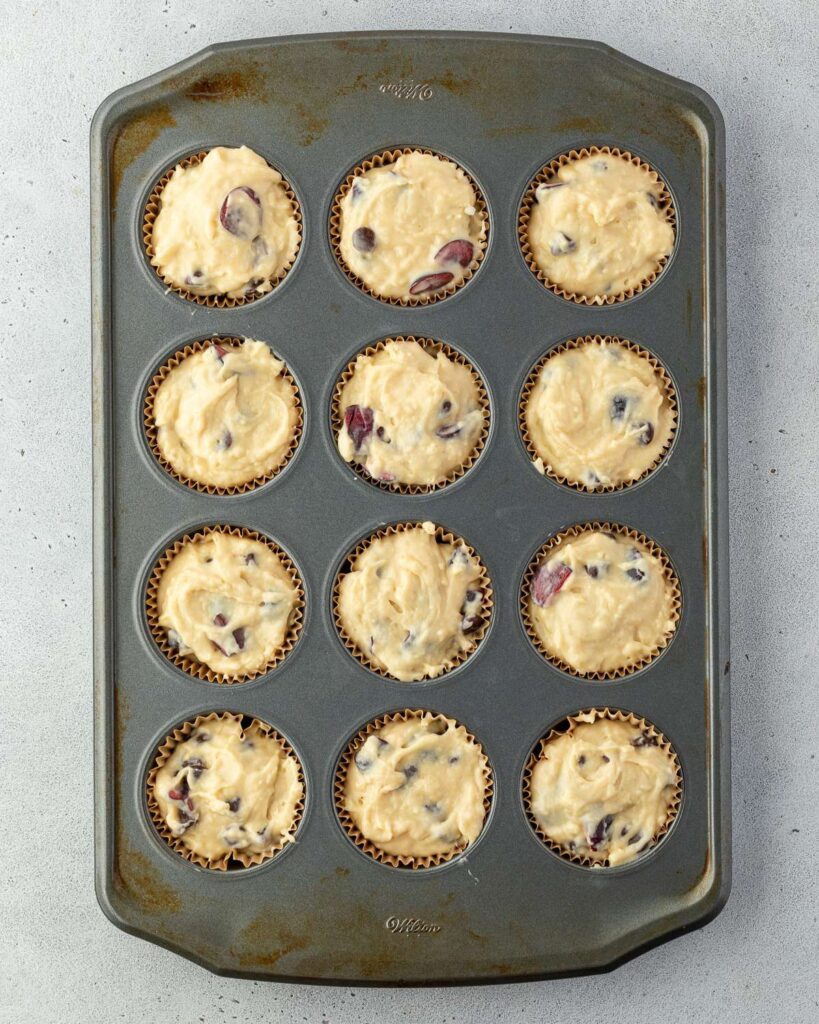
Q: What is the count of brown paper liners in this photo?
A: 12